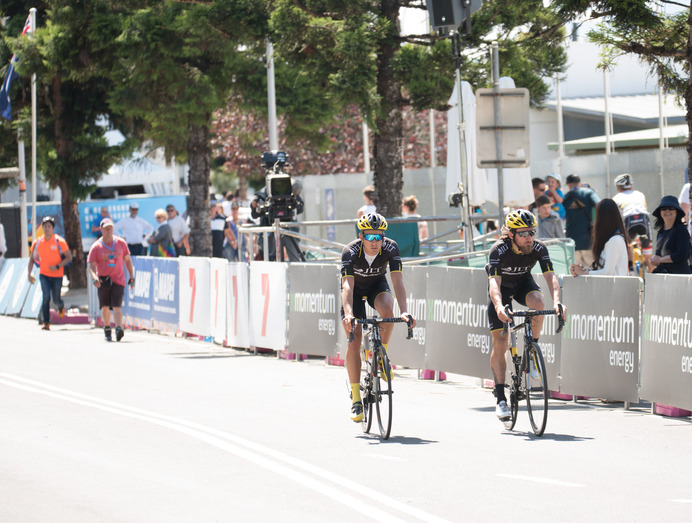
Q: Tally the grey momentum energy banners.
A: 6